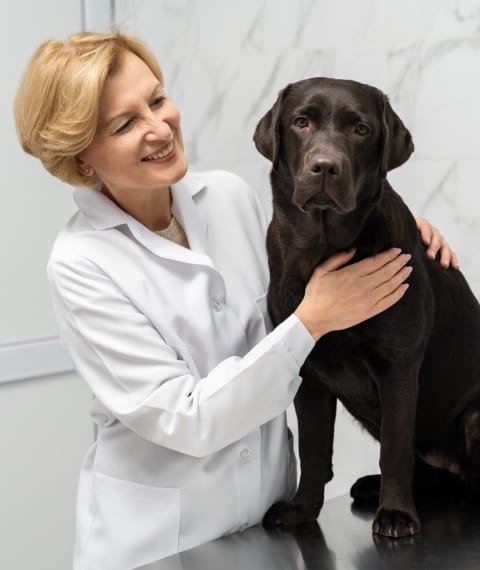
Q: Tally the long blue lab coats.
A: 0